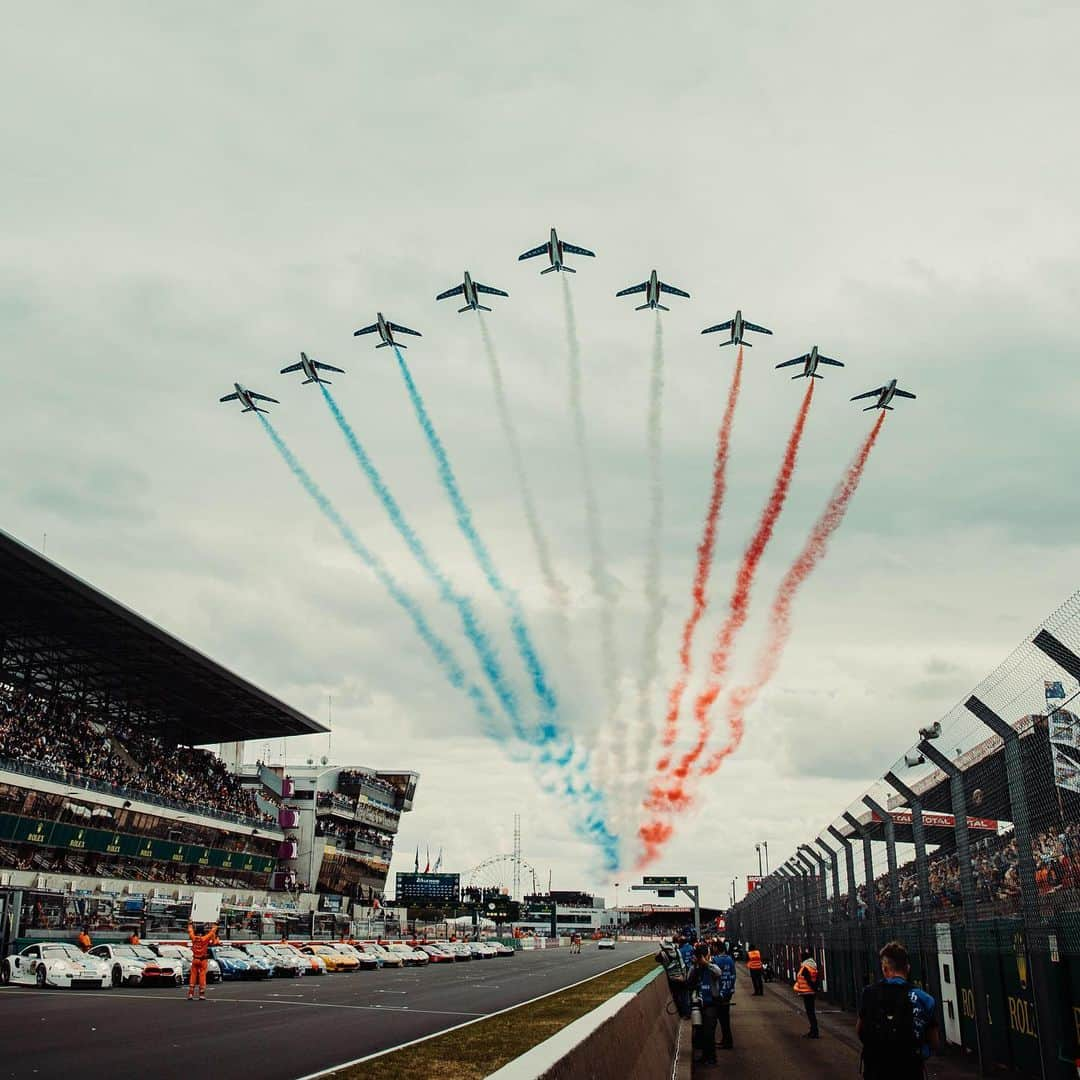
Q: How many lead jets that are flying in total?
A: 1